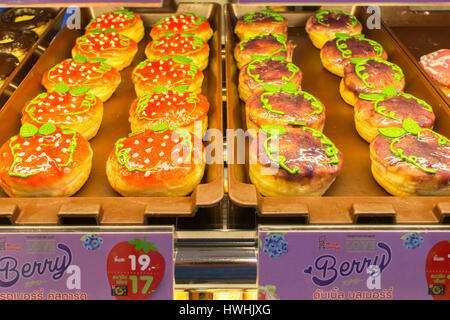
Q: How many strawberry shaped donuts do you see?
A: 10